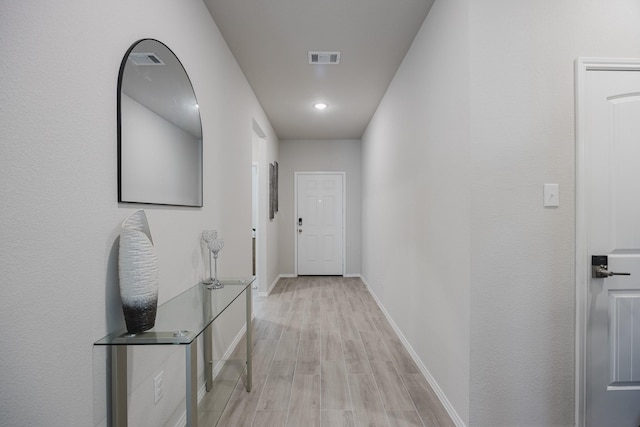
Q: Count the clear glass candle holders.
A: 2